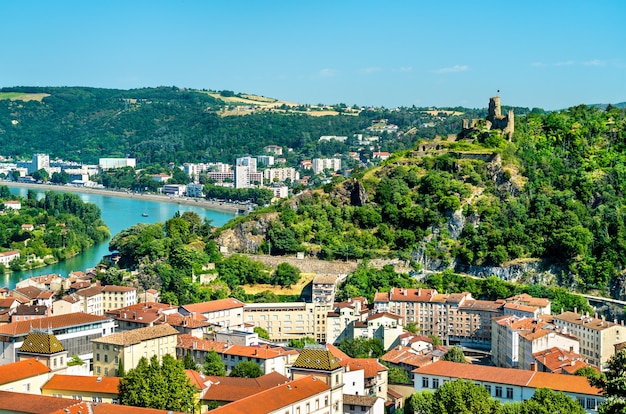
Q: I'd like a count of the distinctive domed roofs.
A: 2